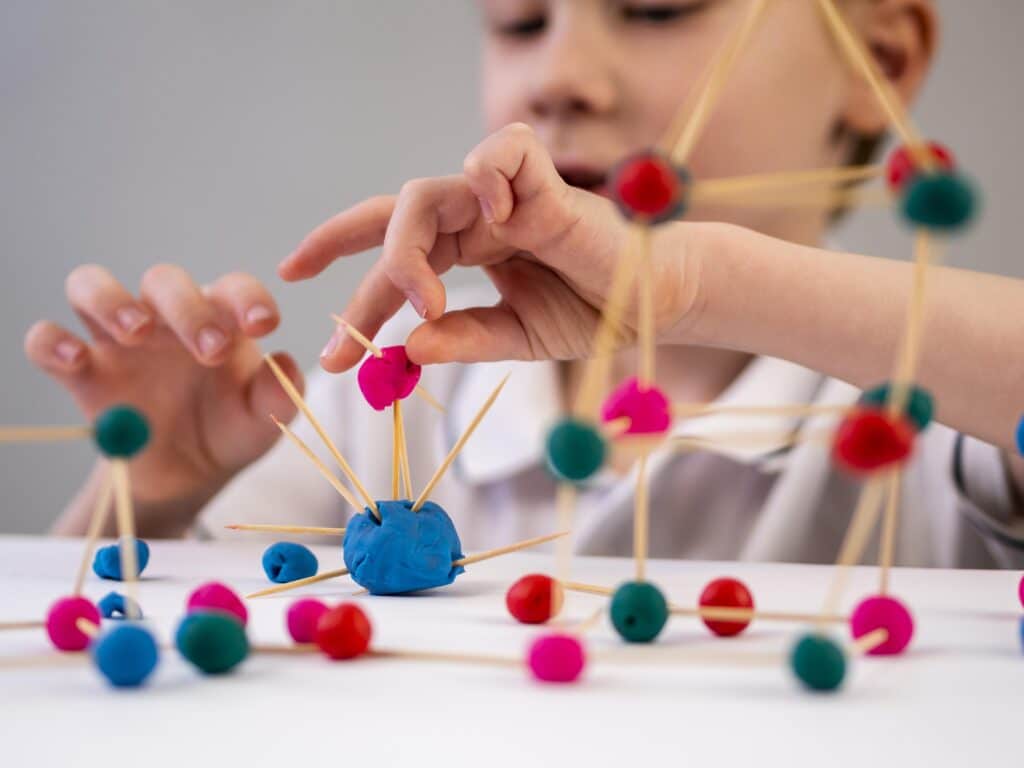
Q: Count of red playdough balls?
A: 6